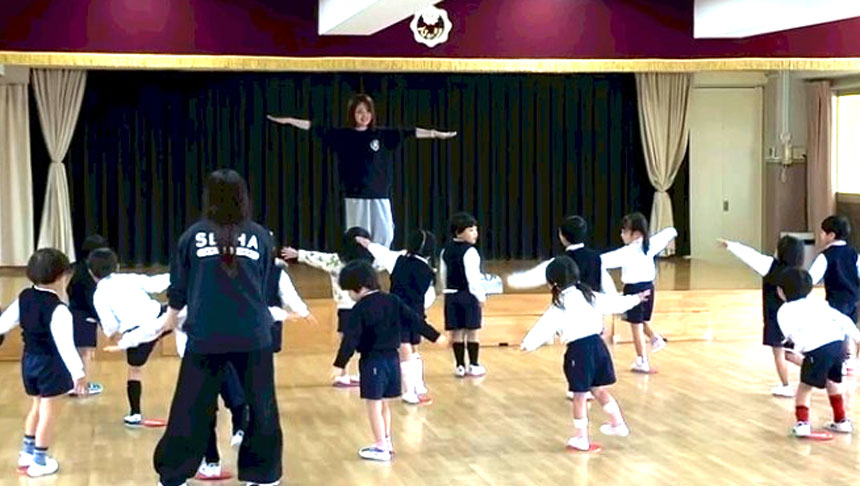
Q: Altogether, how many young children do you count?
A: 15